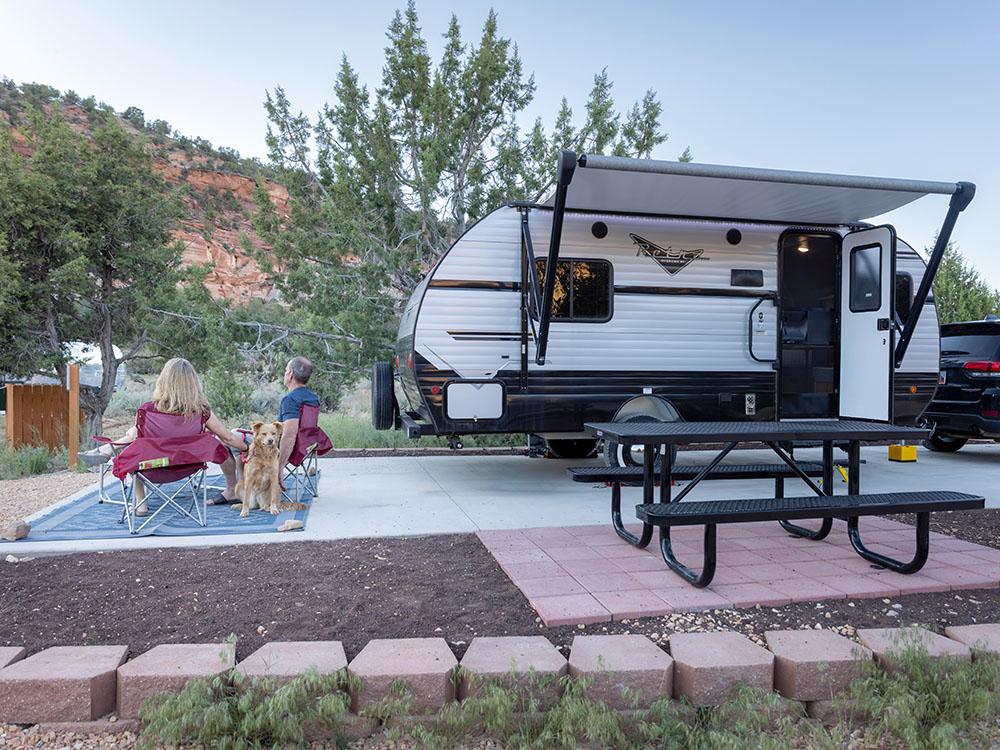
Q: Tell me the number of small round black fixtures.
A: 2